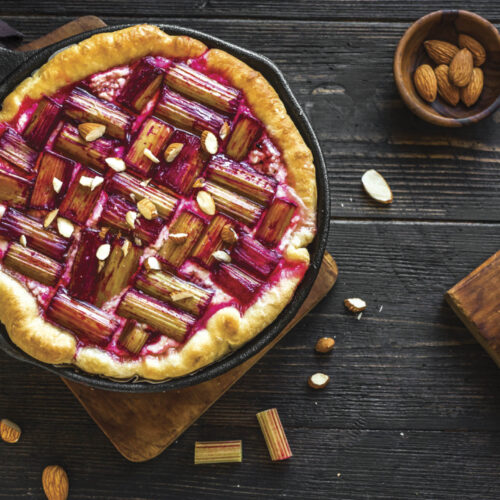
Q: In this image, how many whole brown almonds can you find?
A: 7